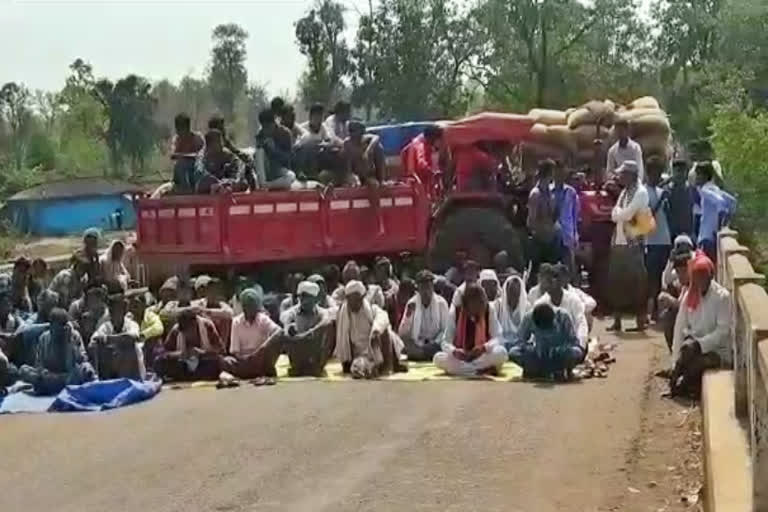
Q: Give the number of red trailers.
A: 1